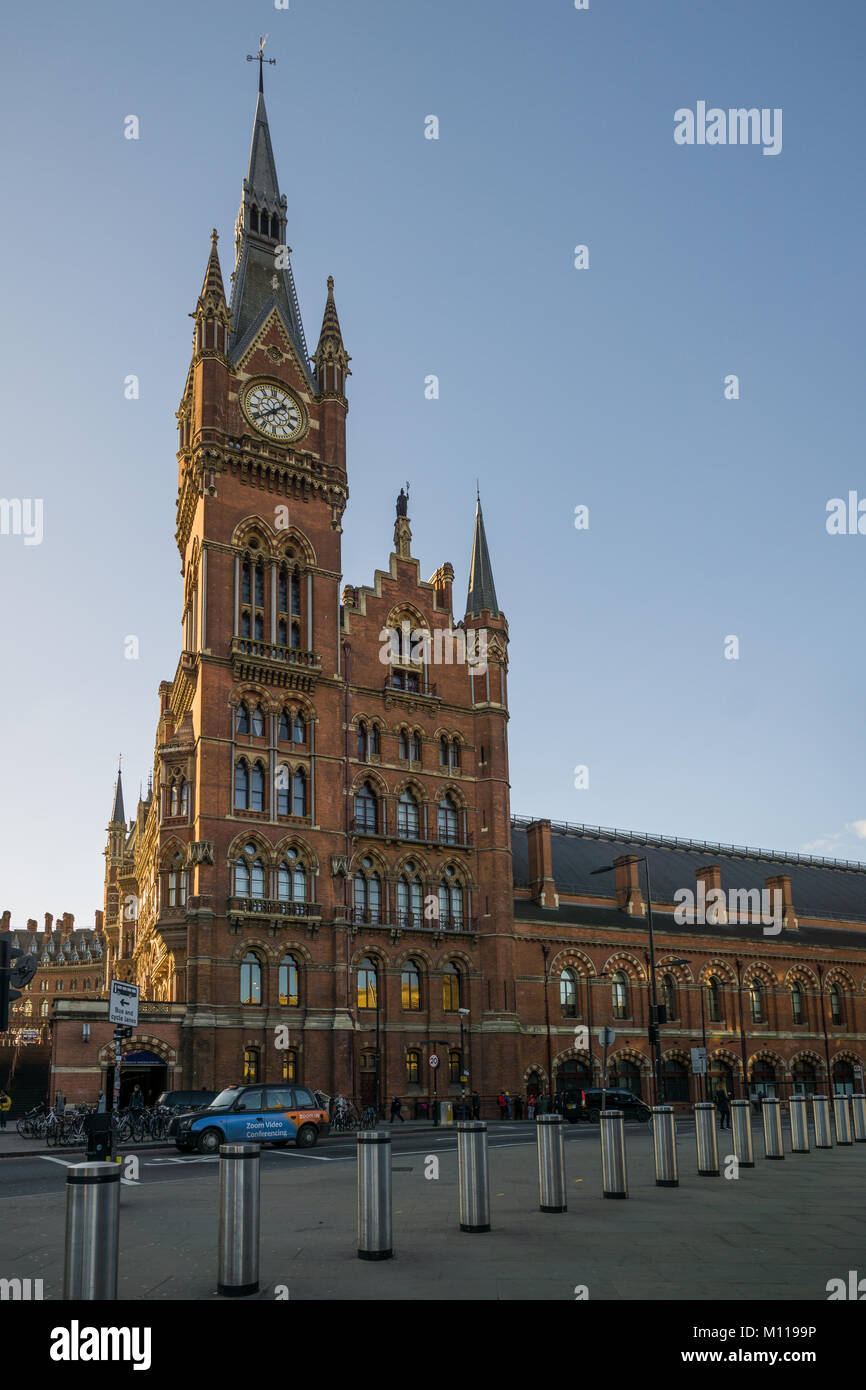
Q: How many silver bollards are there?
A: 14